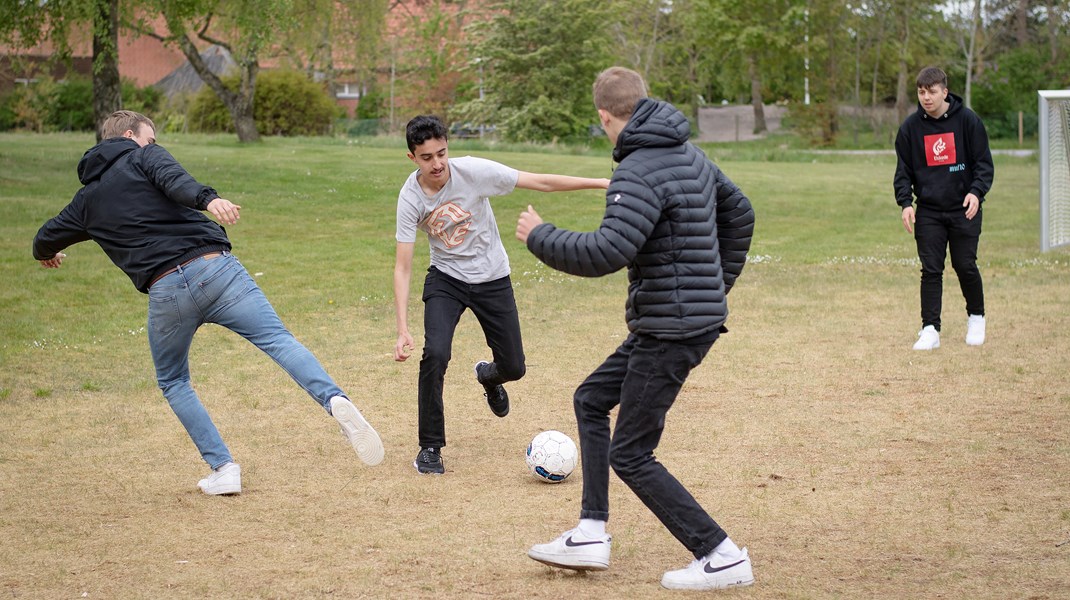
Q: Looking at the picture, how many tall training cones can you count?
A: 0